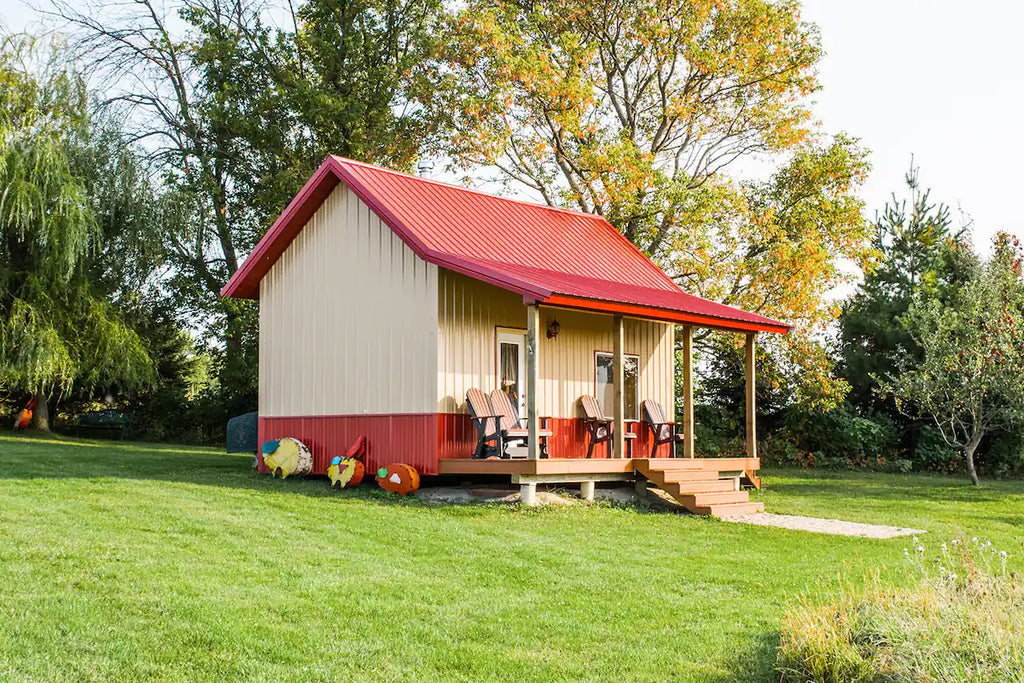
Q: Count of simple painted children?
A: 0